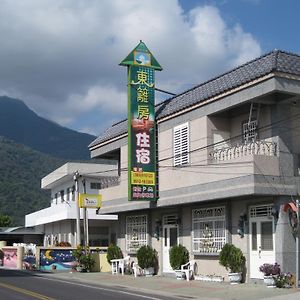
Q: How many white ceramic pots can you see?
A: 4